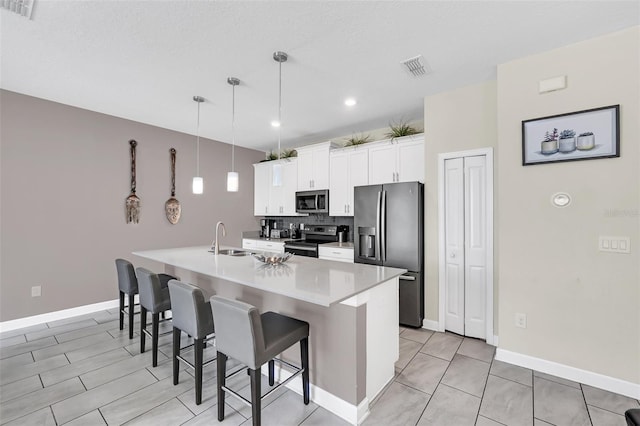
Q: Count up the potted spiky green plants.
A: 4